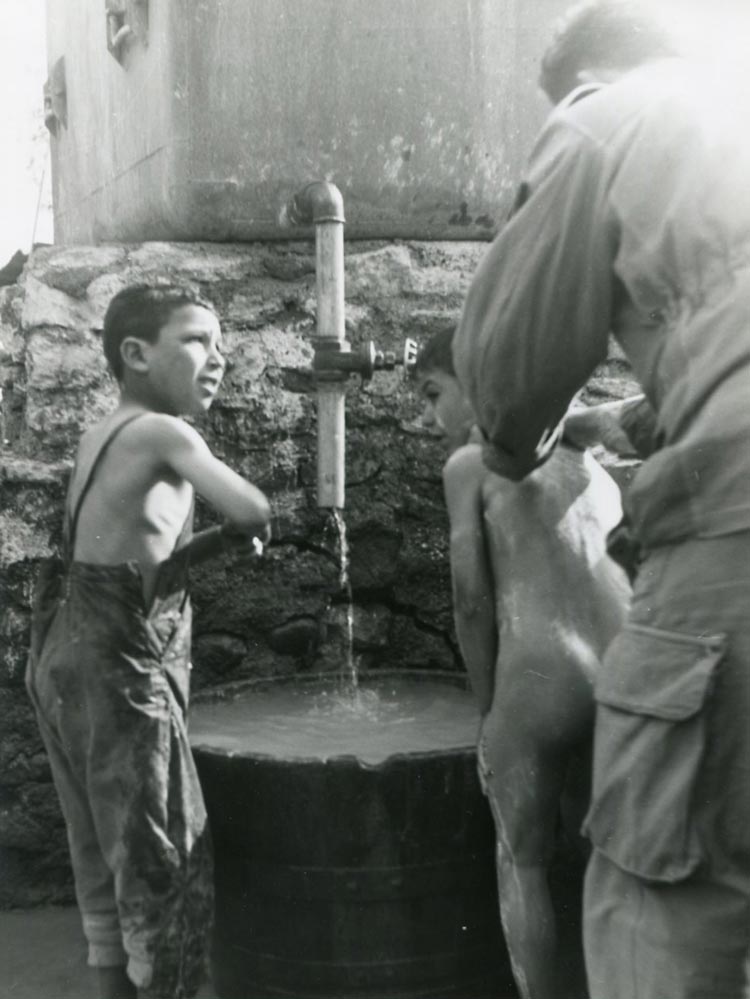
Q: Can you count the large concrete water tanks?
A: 1